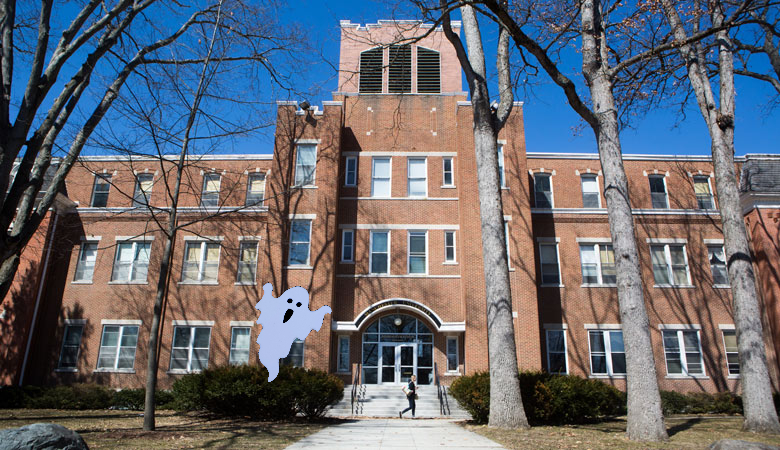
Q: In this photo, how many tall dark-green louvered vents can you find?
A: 3